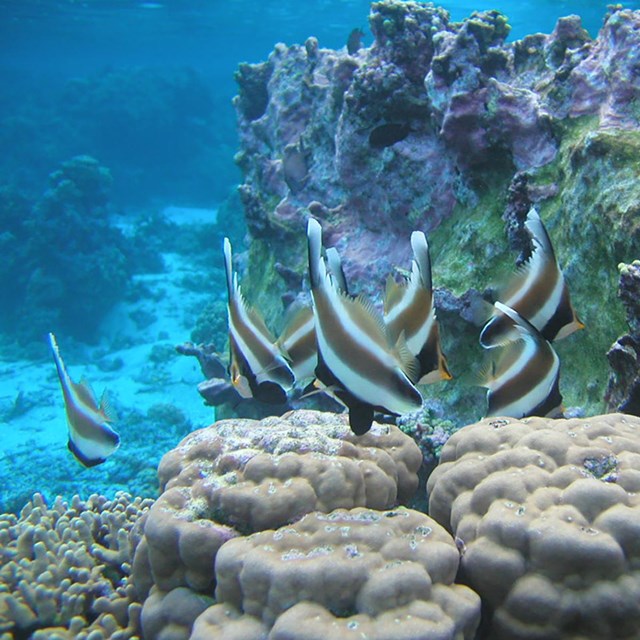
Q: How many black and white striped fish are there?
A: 7